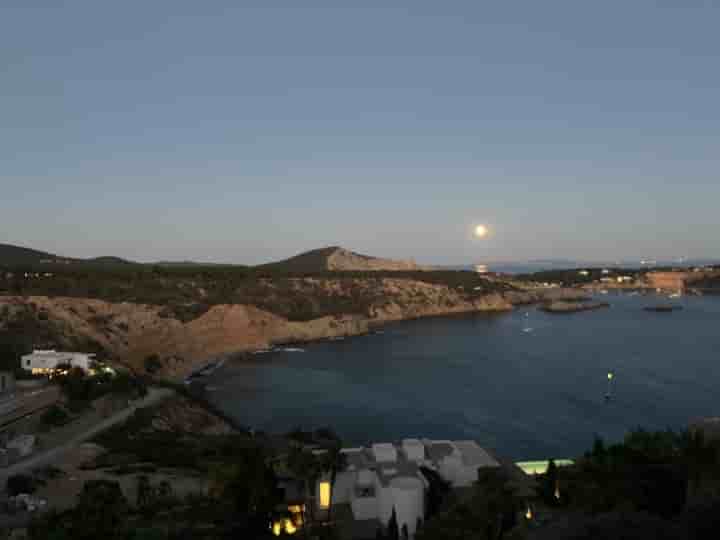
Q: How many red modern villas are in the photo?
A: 0